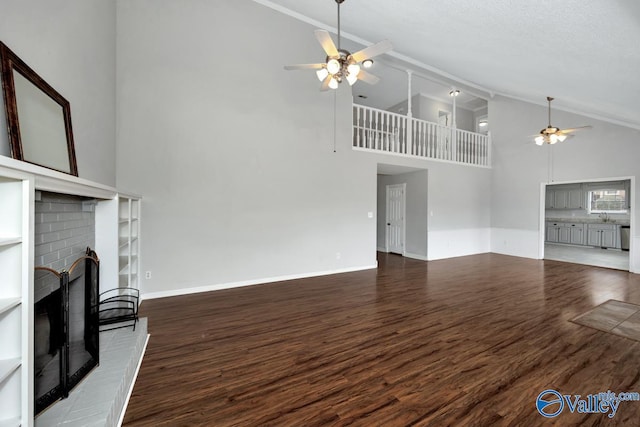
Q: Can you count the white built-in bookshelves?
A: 2